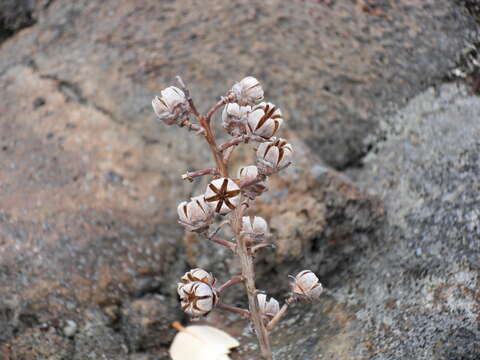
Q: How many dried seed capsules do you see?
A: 13